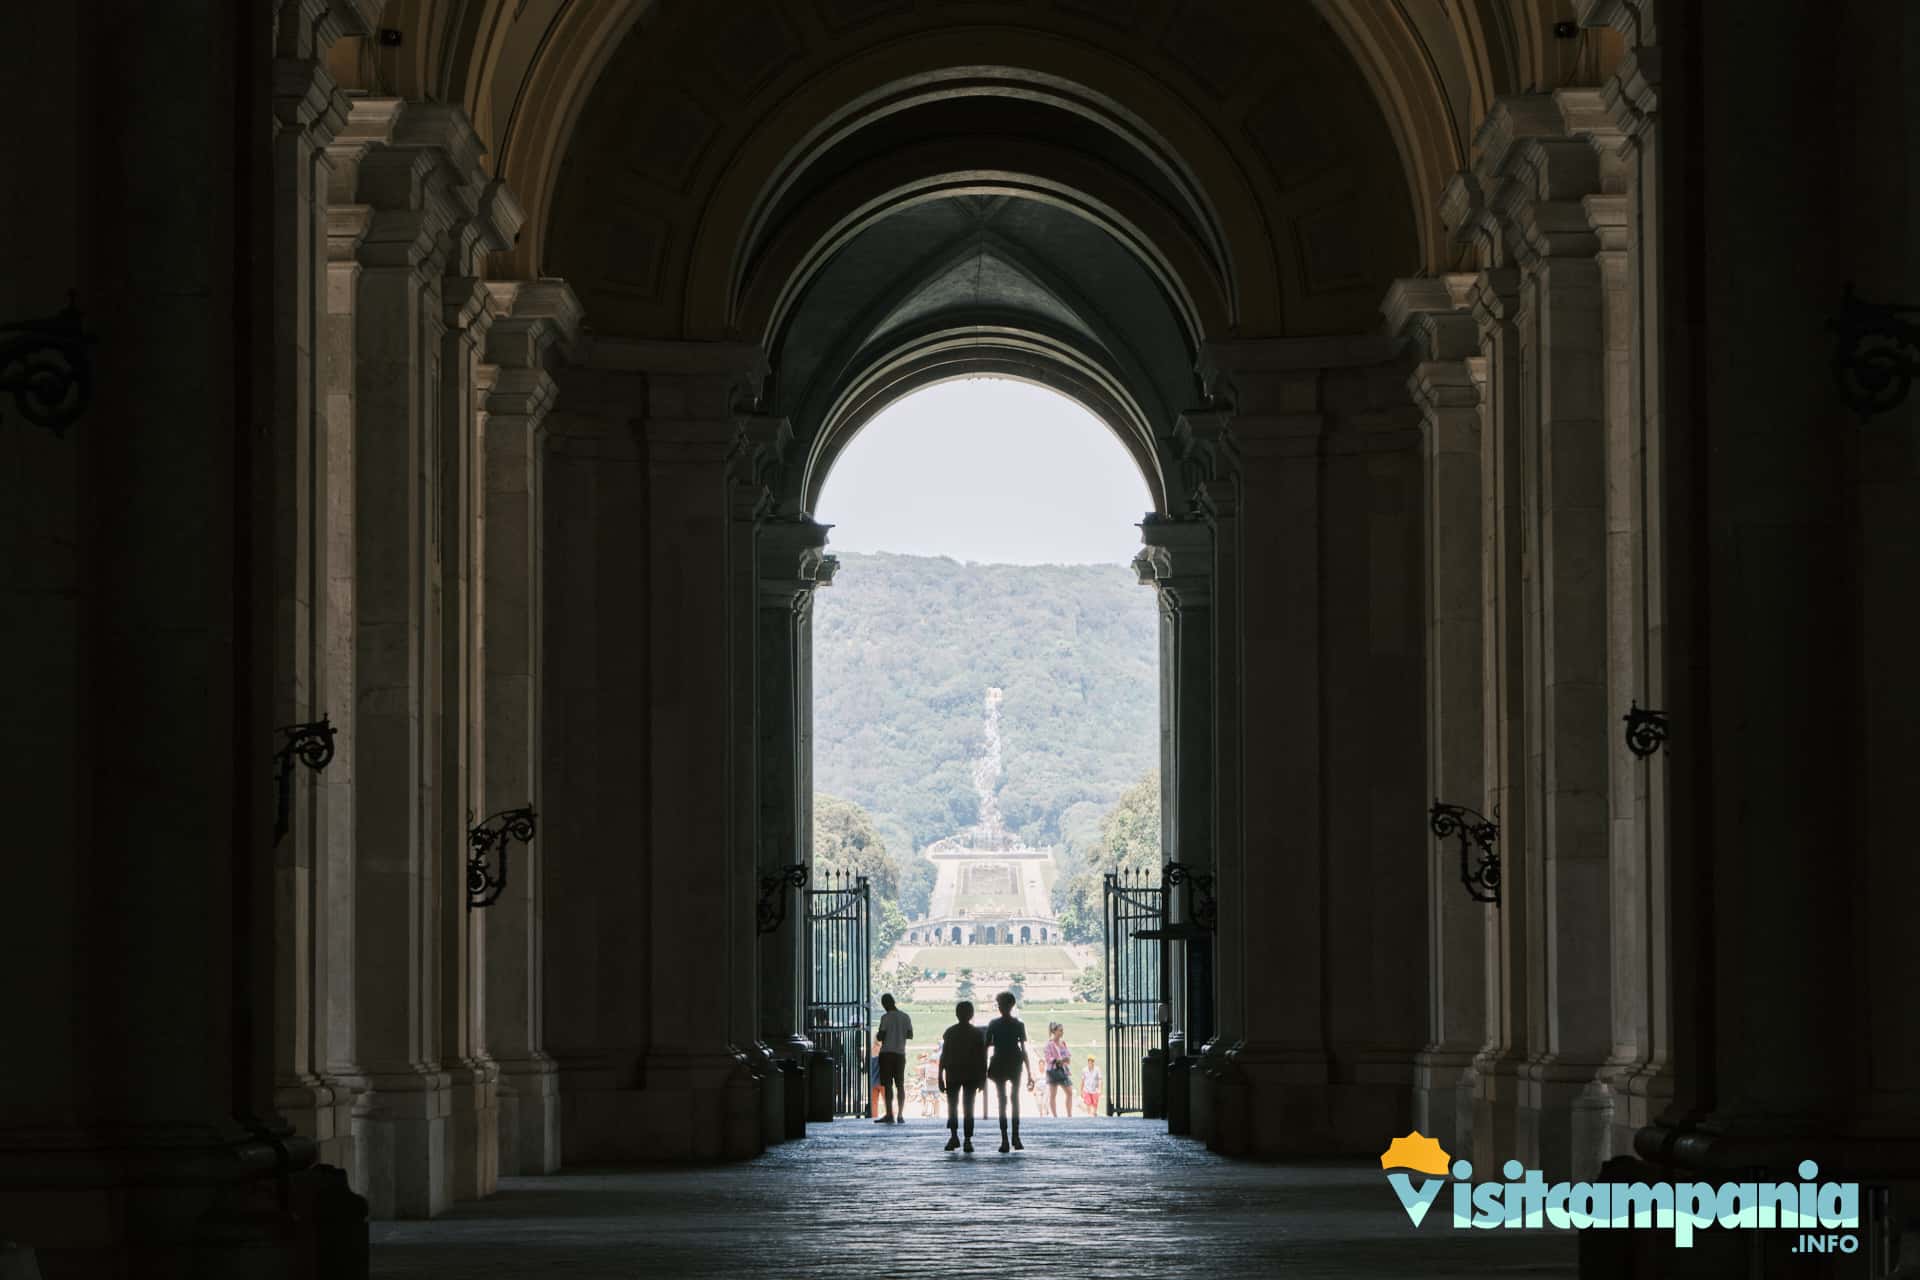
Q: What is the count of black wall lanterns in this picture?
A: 8